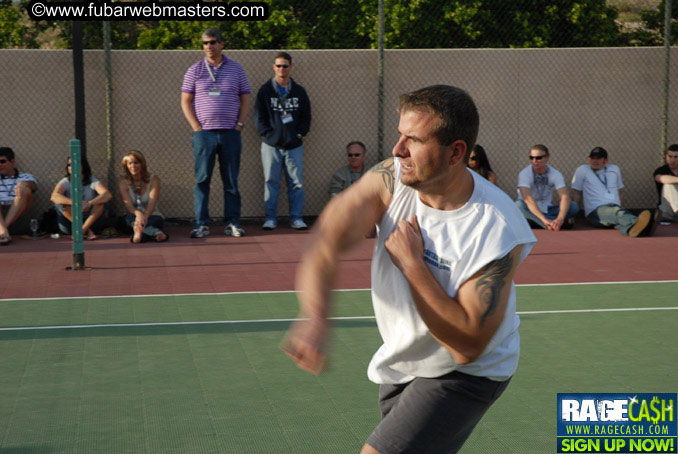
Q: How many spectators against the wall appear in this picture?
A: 10